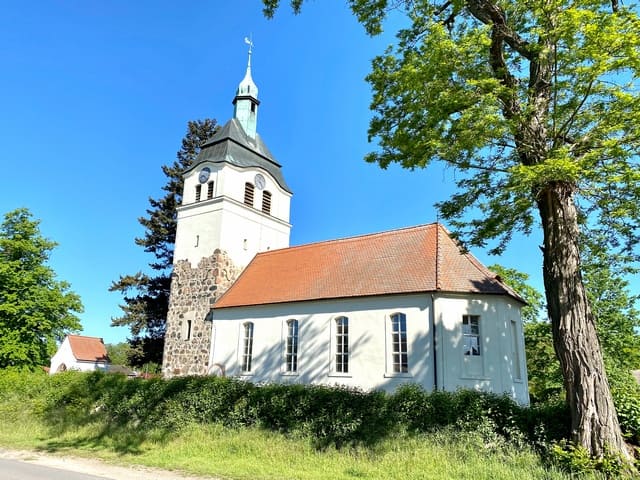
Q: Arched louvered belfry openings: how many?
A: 4